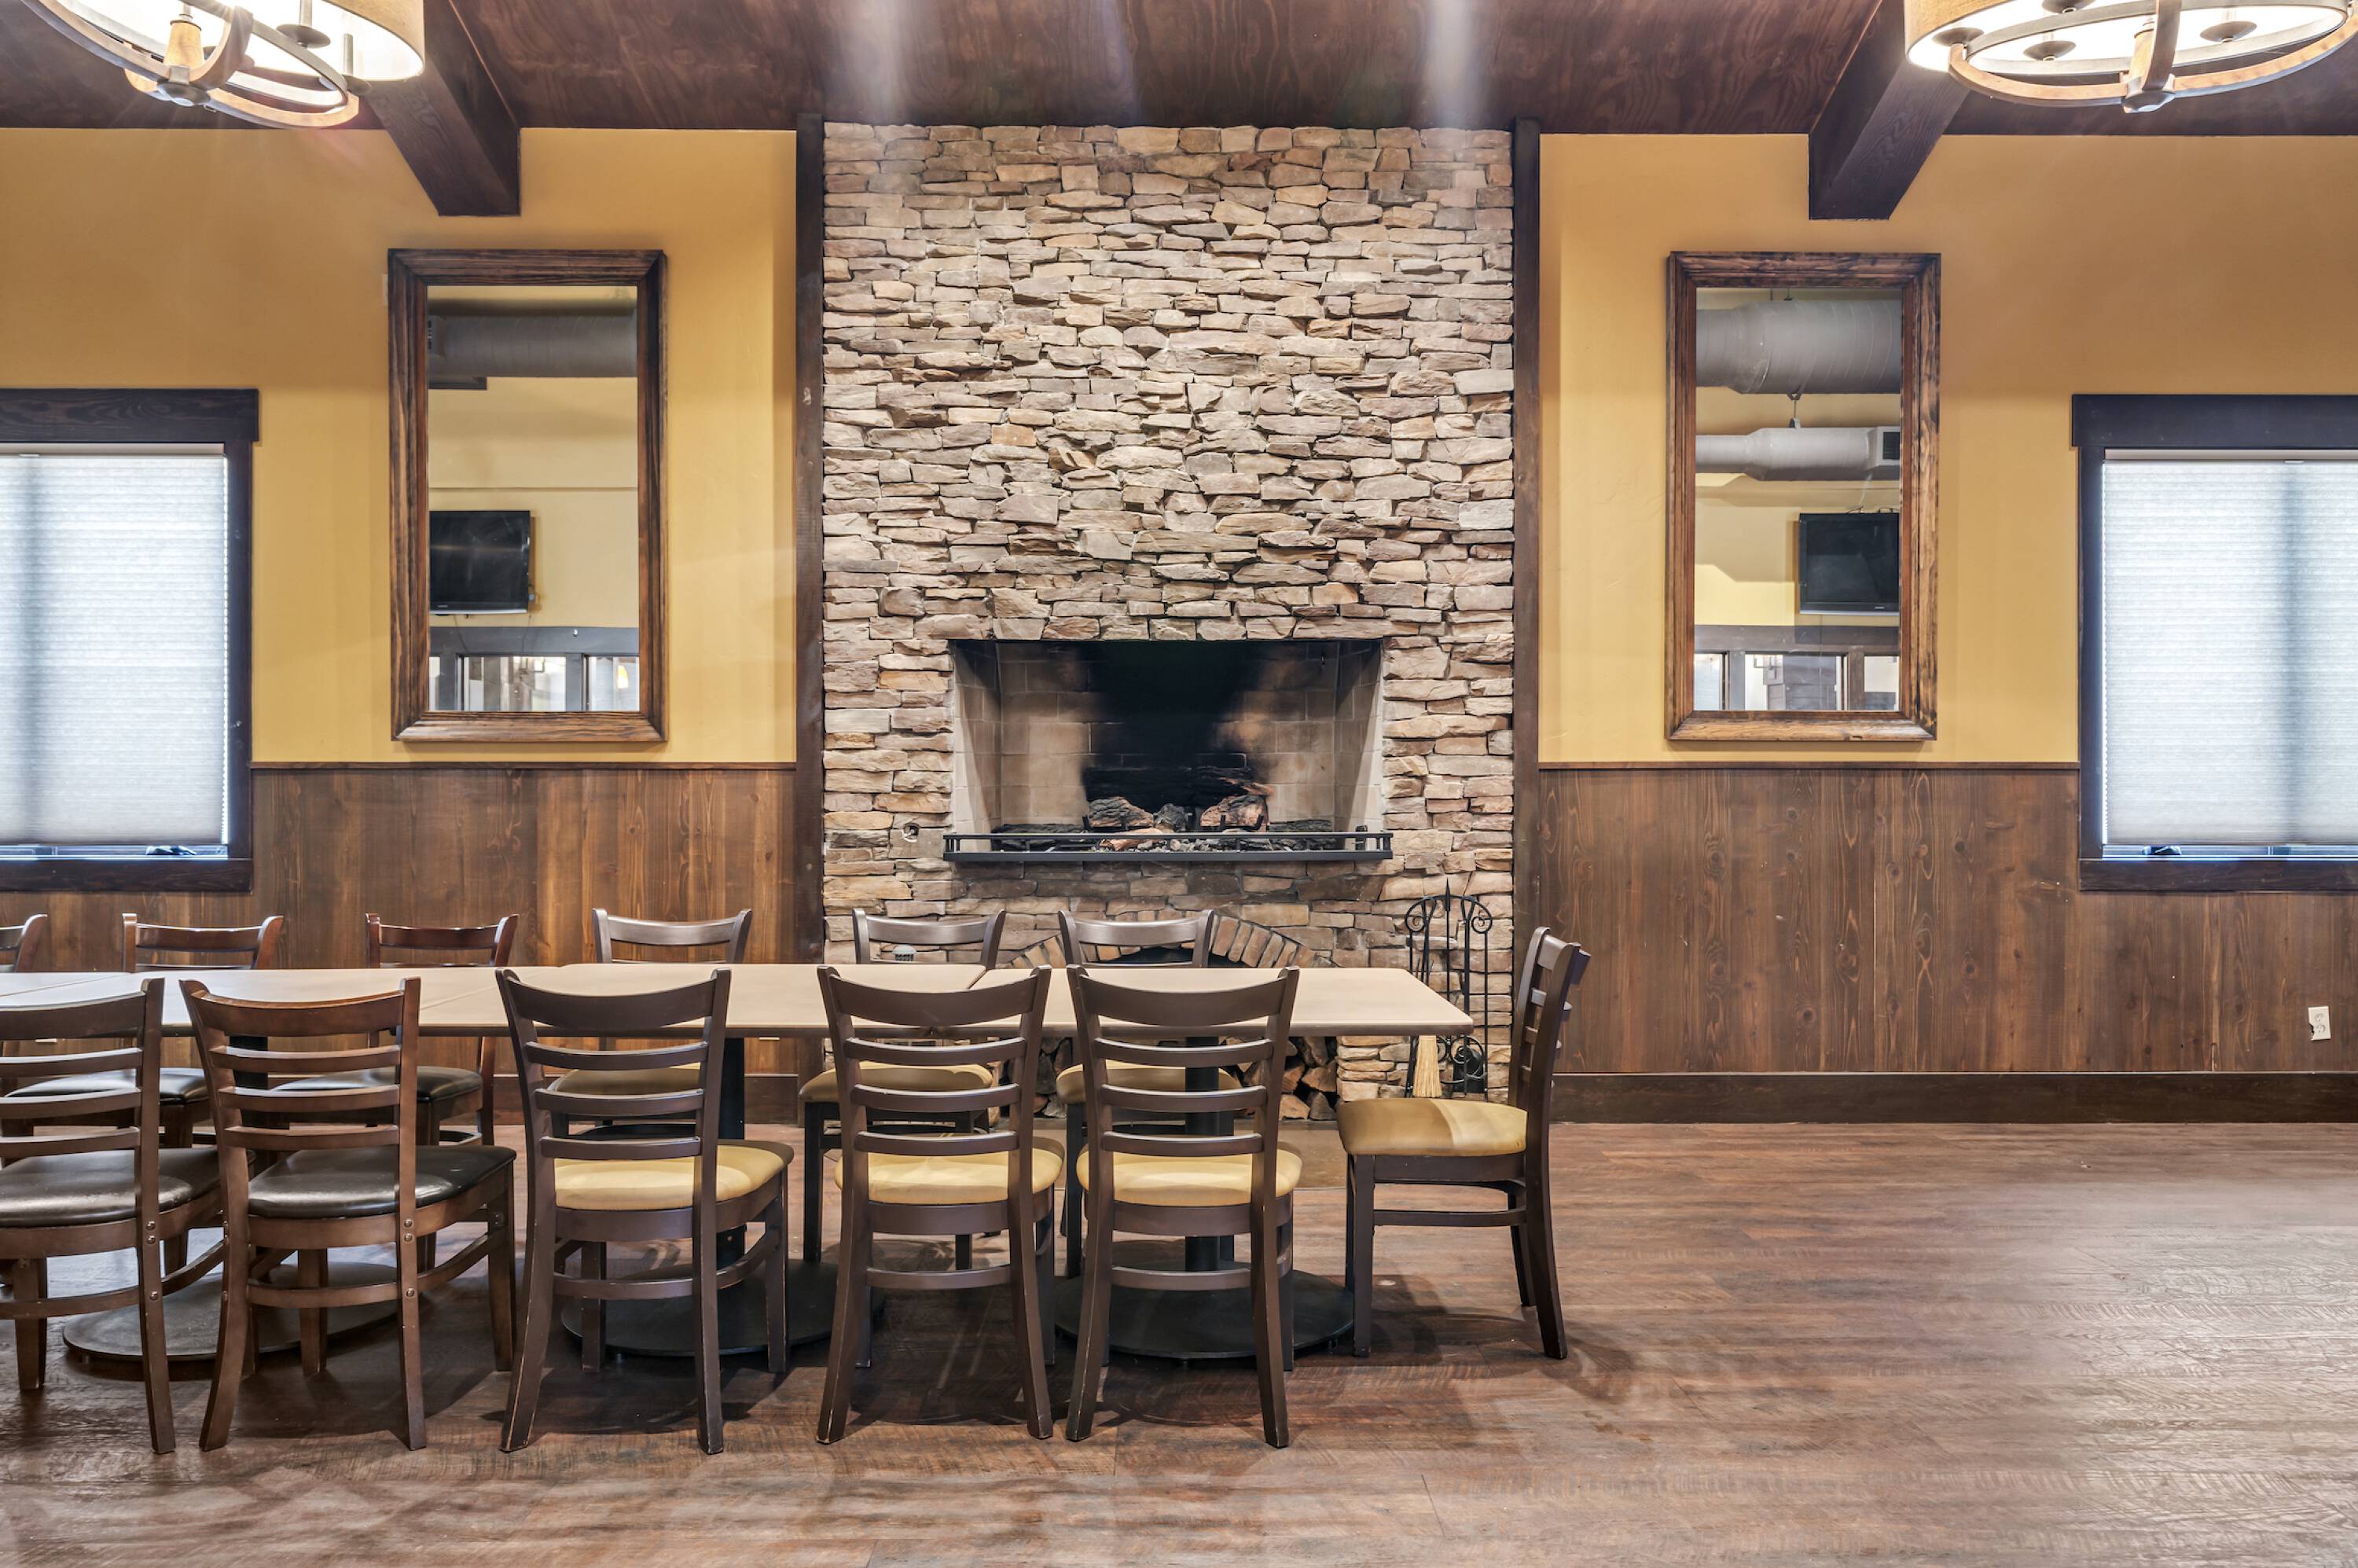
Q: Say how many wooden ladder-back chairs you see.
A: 12